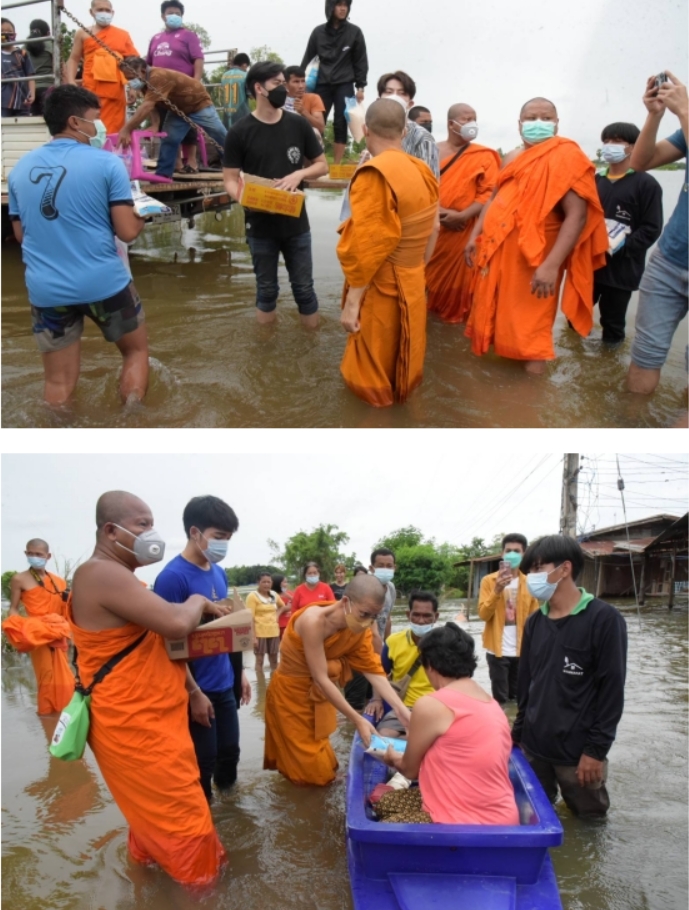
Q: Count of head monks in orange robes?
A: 7